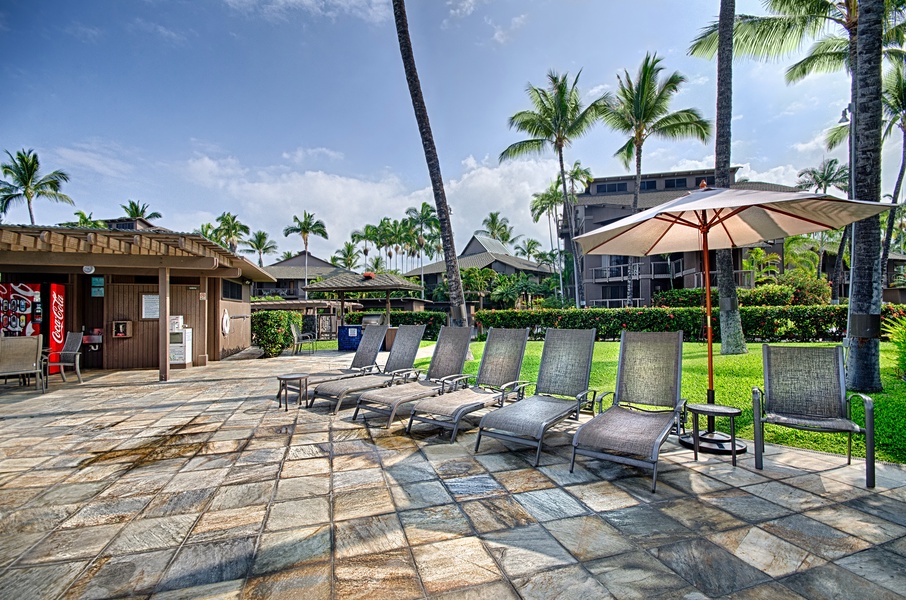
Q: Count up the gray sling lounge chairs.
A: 6